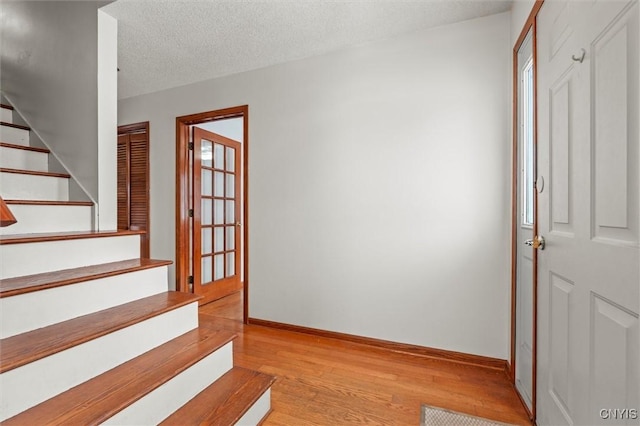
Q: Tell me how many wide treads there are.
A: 5